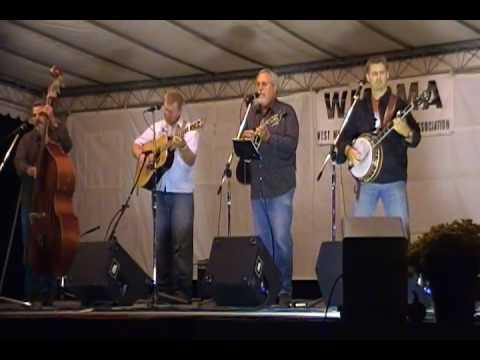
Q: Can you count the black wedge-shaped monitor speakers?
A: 3